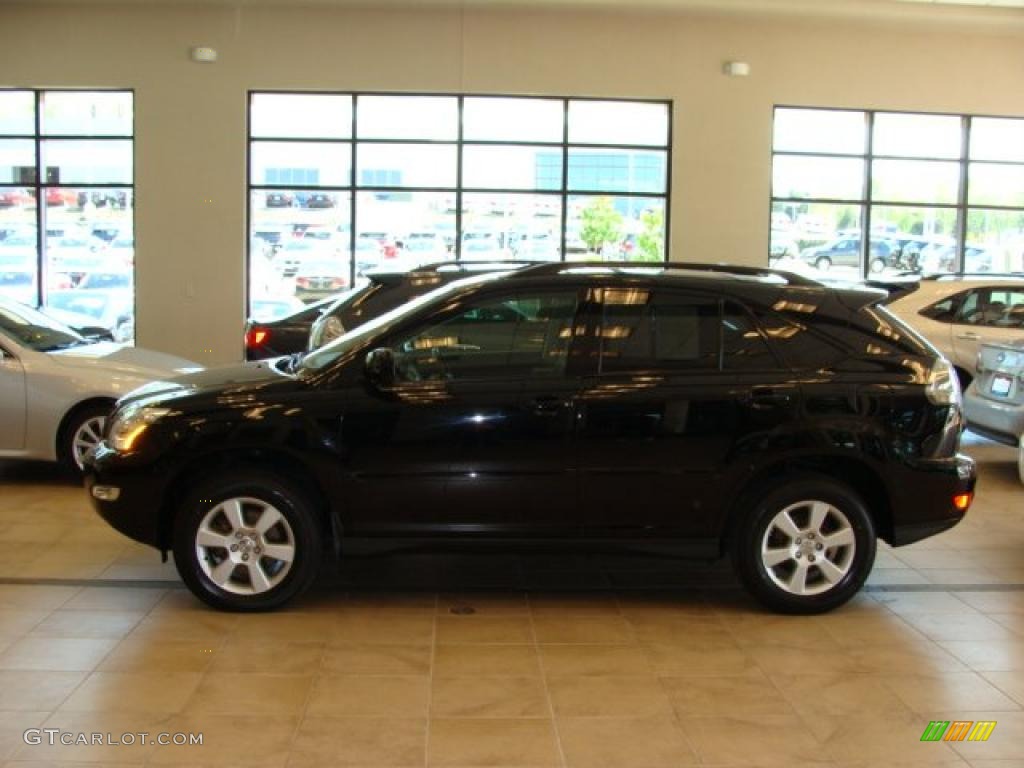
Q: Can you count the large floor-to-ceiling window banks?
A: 3